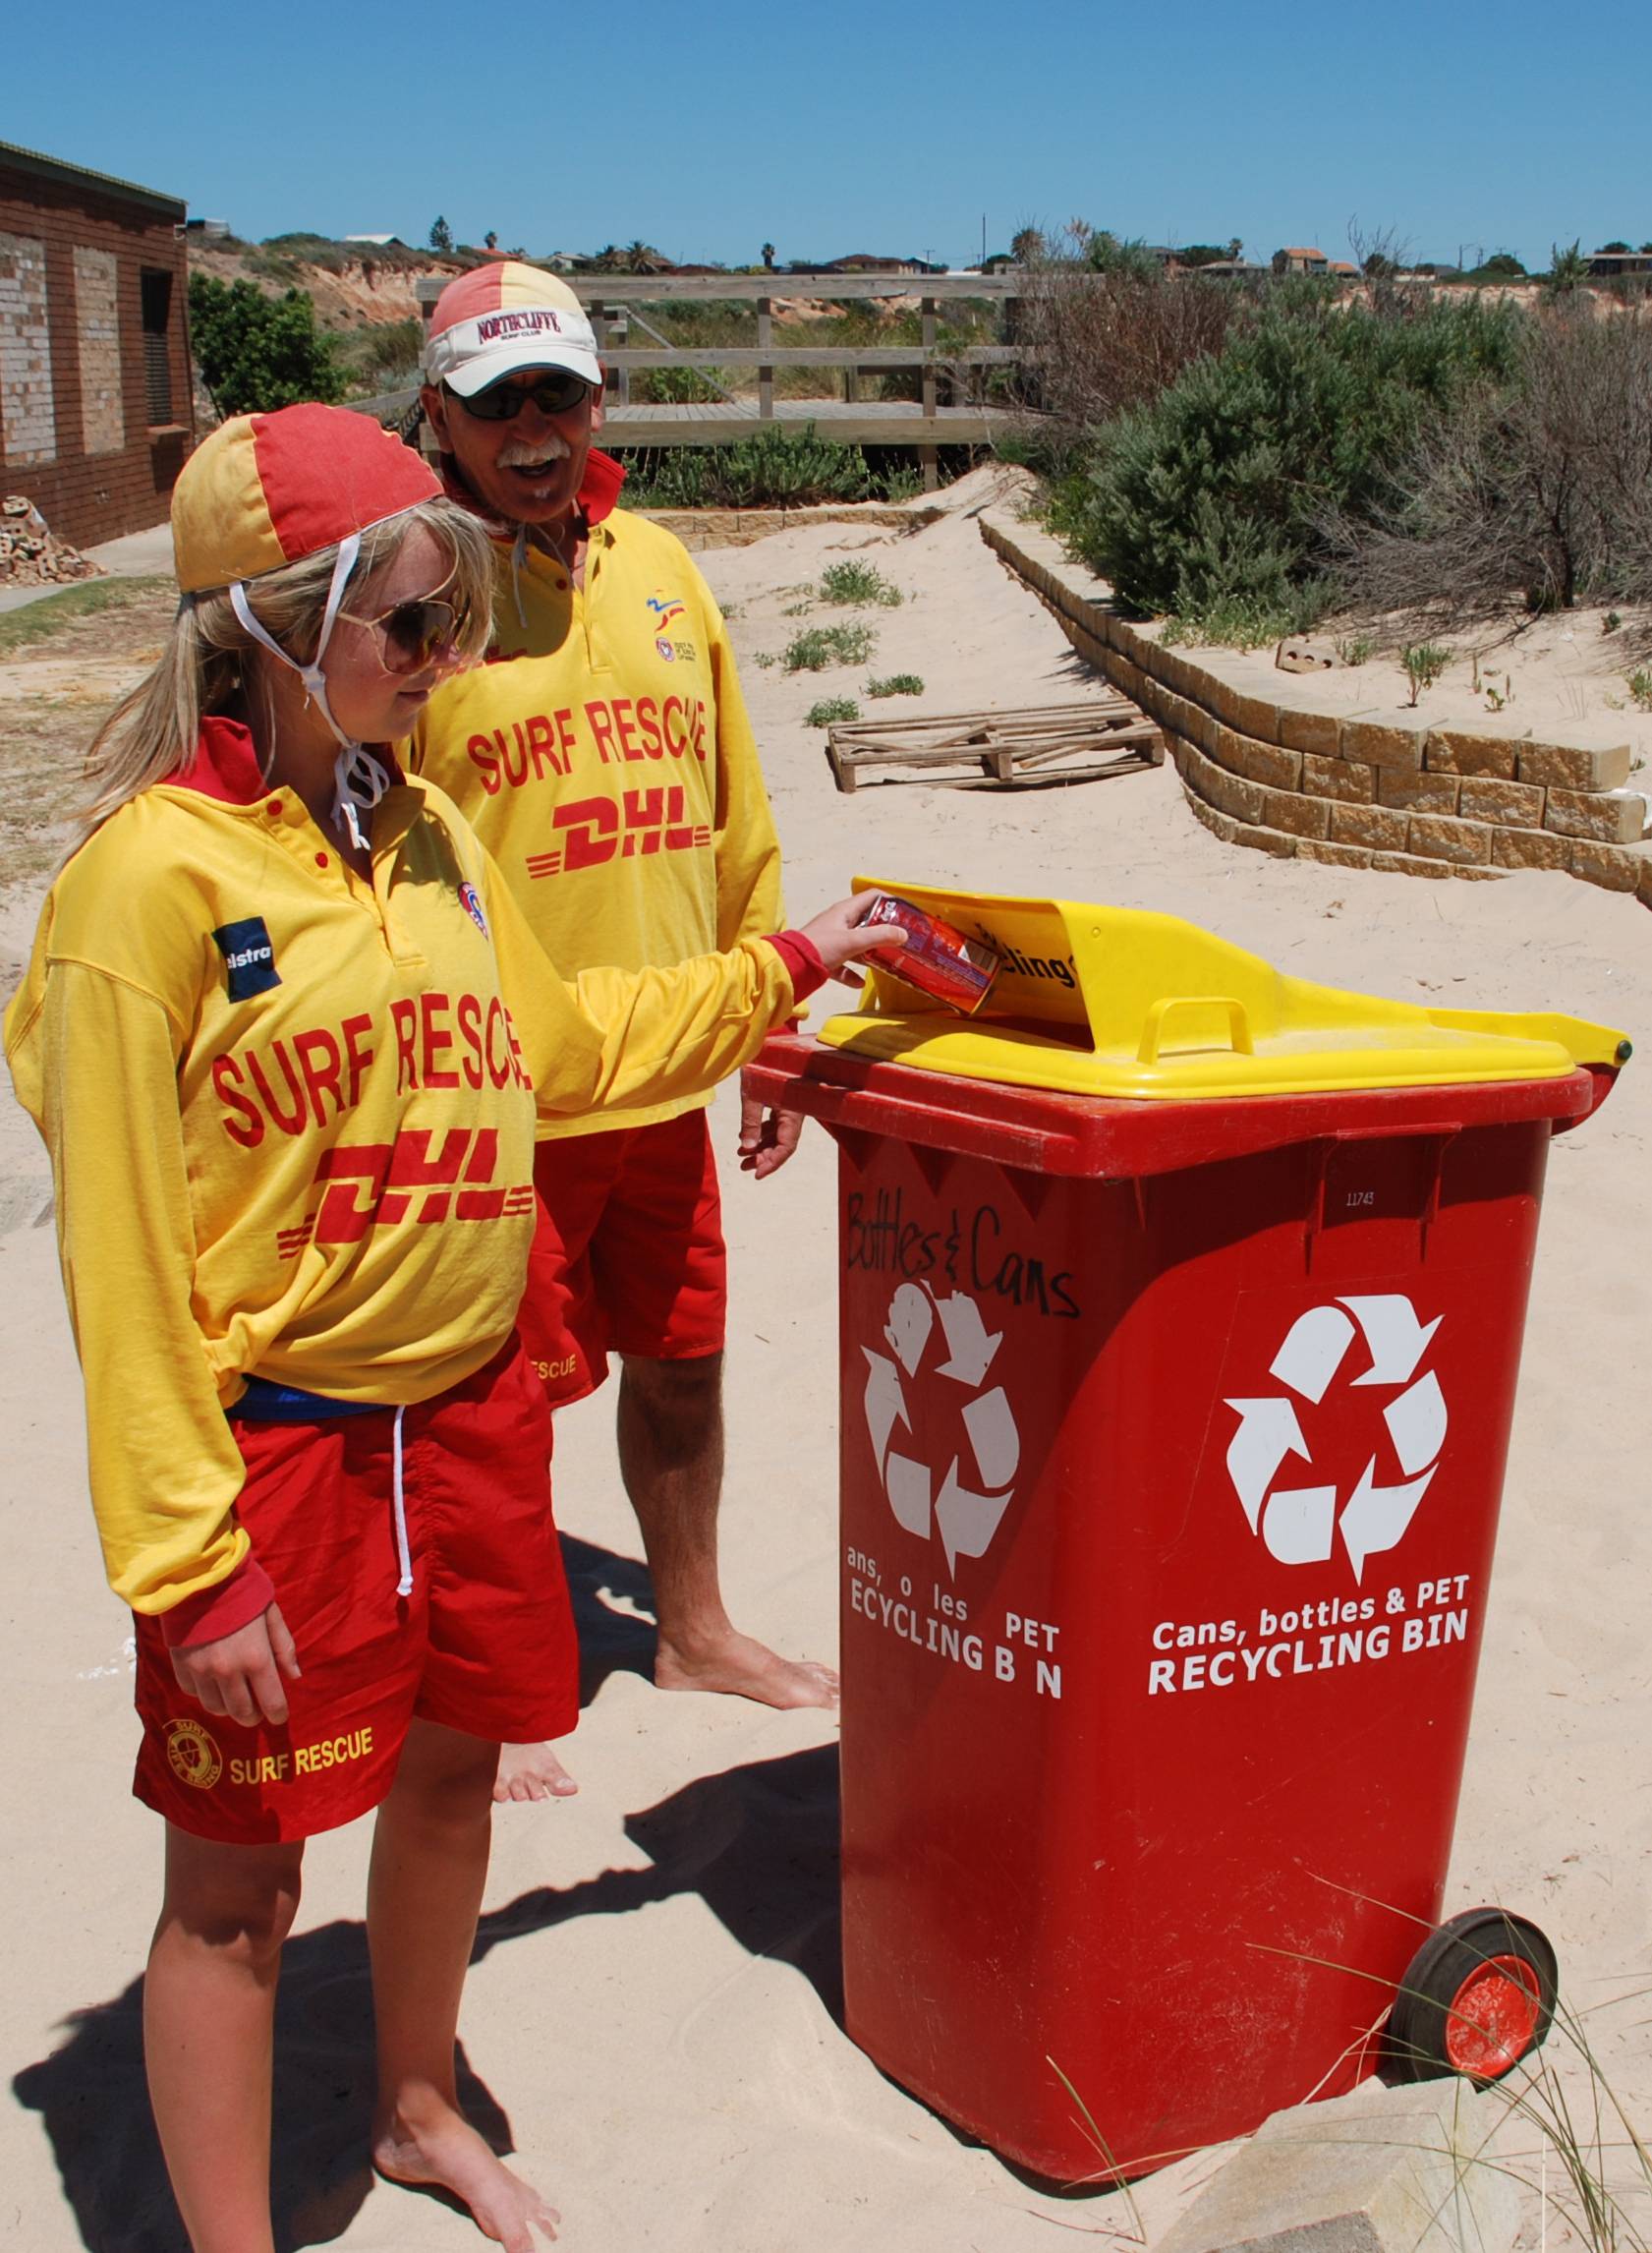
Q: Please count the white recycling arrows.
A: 6